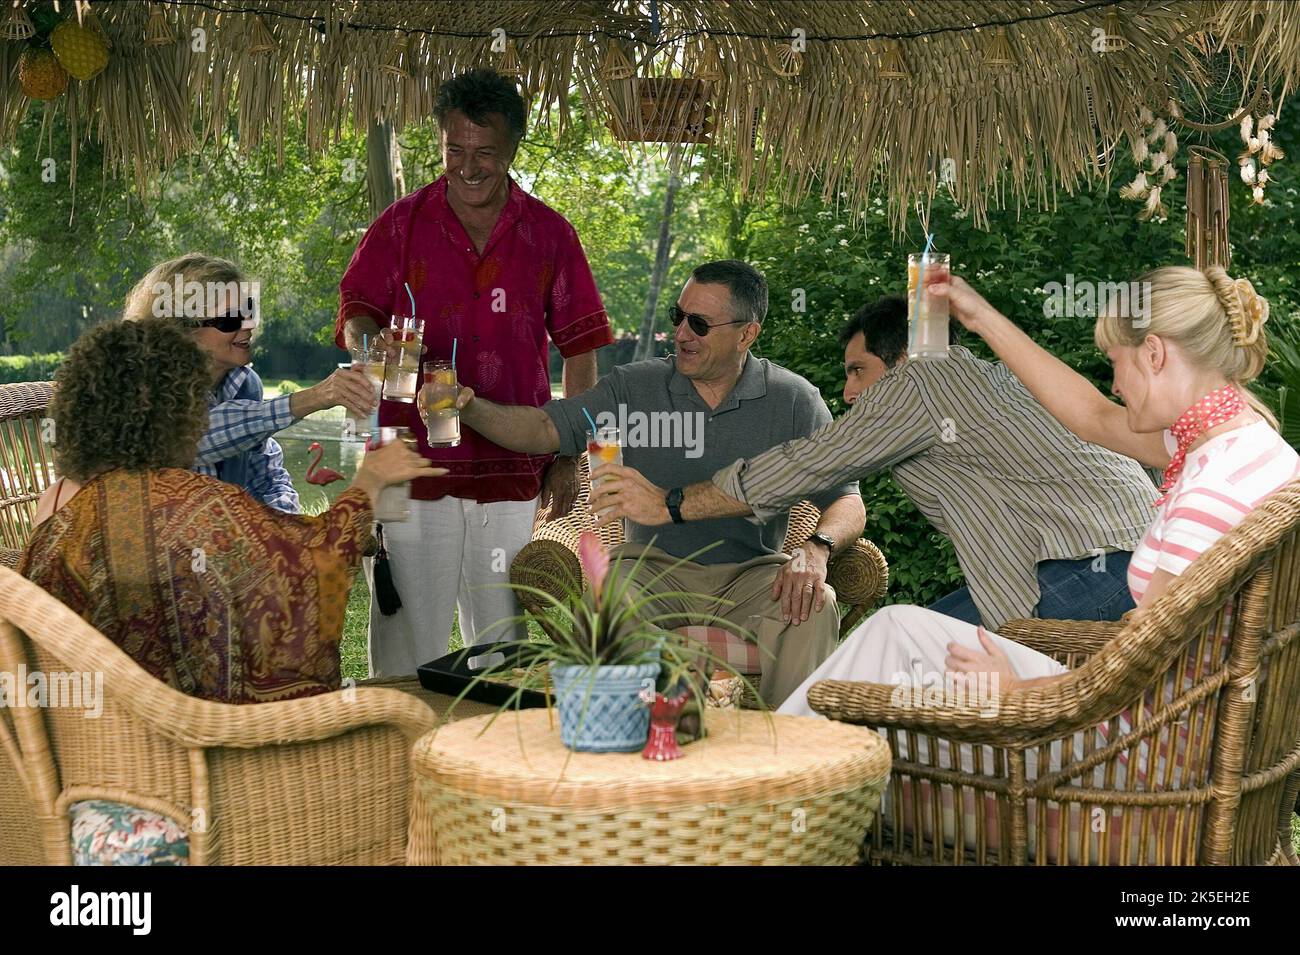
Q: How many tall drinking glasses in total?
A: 6